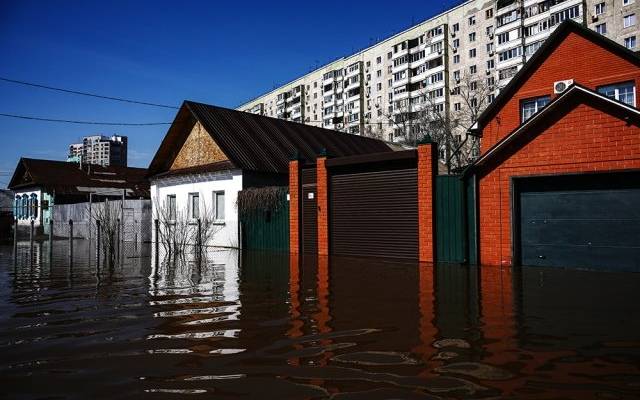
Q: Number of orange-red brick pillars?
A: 3